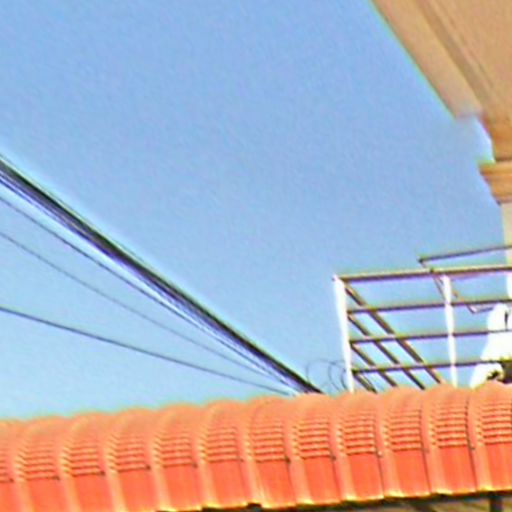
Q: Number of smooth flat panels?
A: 12